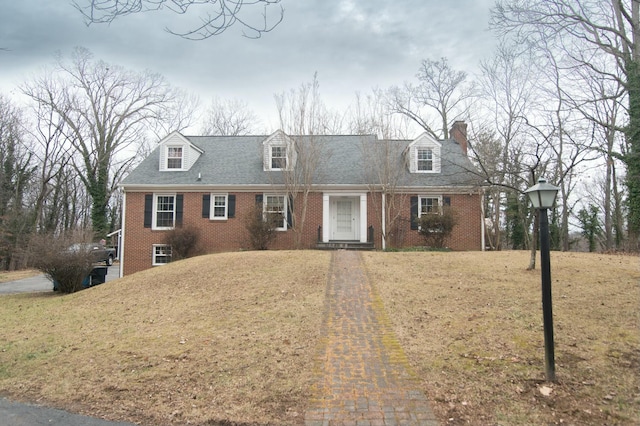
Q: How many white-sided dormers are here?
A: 3